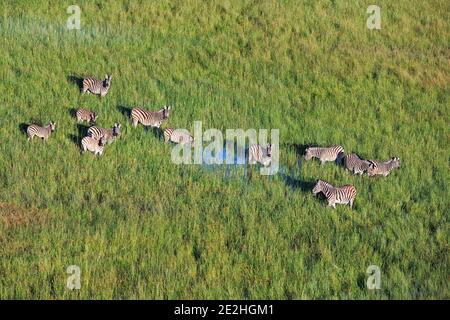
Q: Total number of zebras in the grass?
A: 12